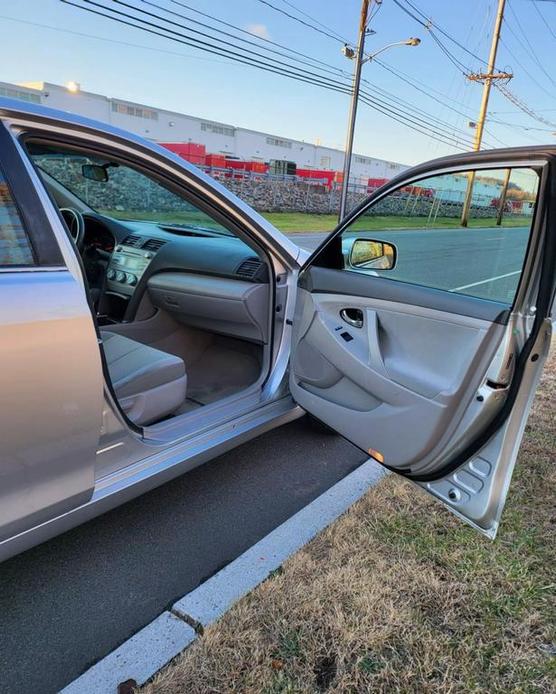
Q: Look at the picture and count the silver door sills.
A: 1